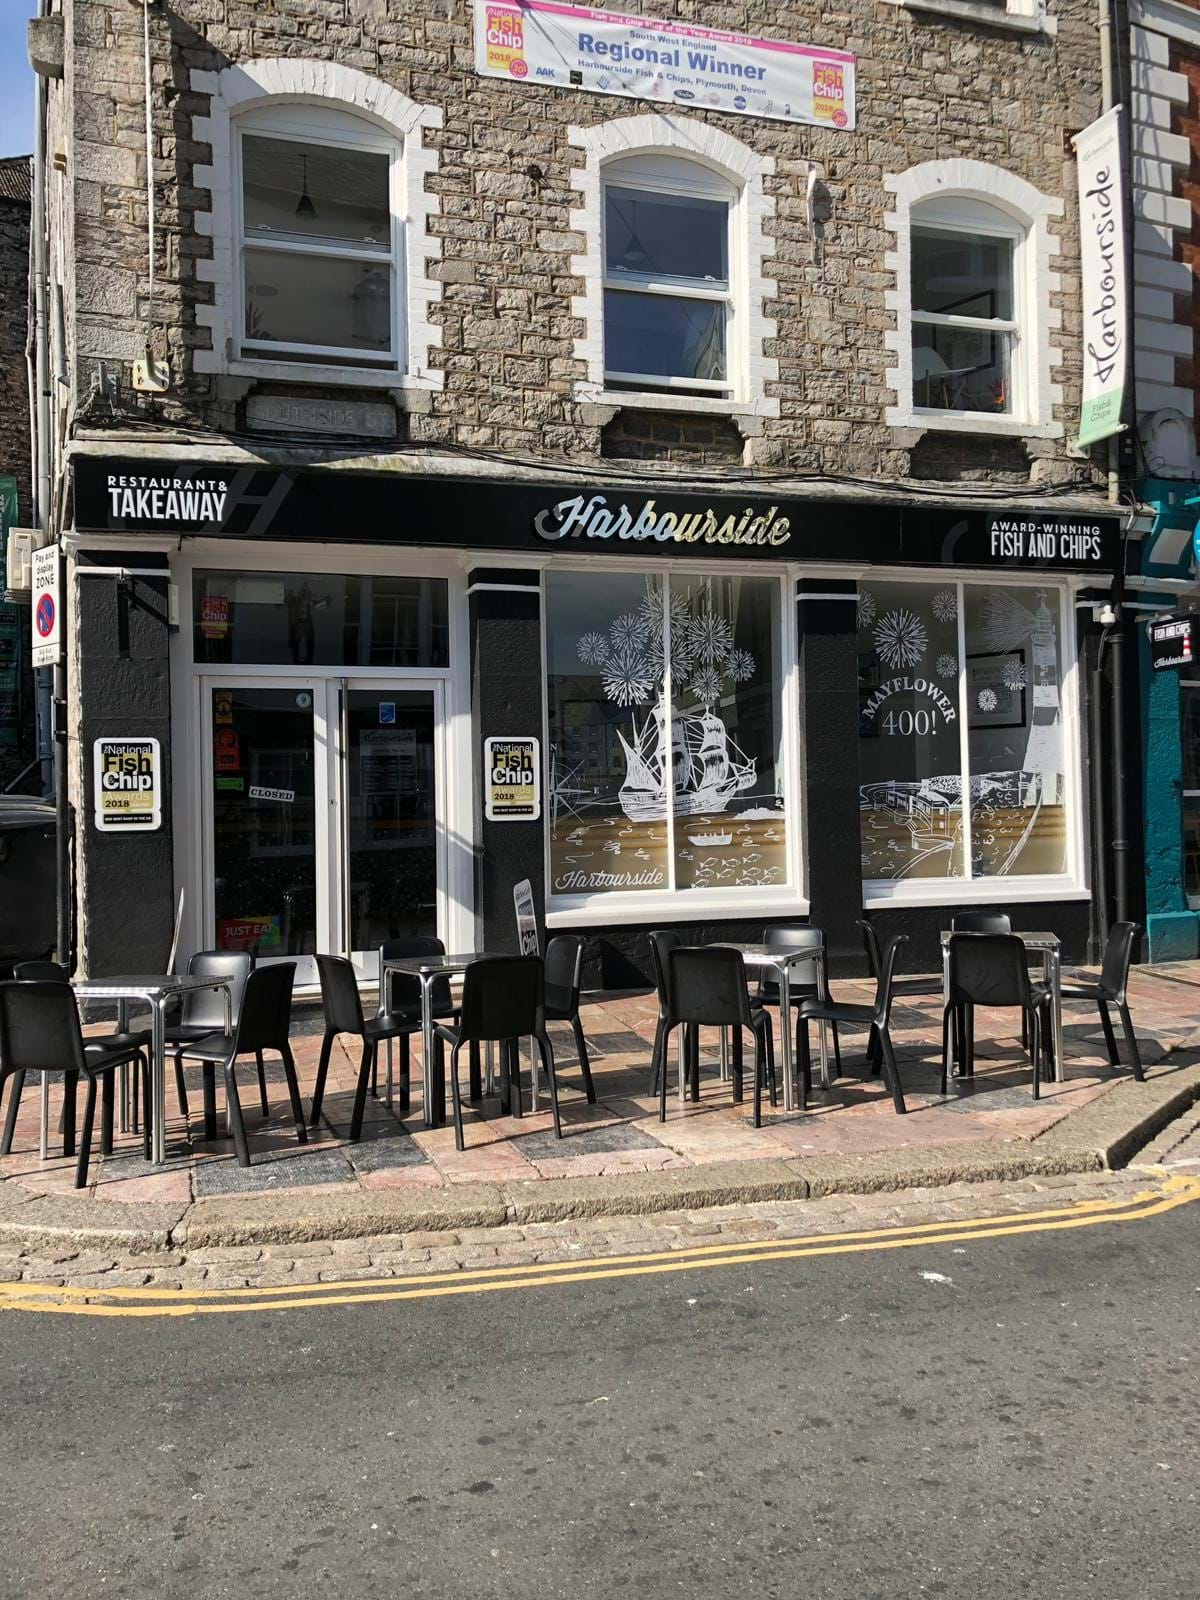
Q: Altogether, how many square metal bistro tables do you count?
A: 4